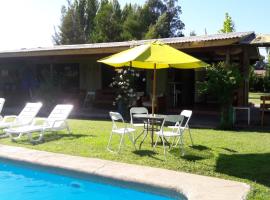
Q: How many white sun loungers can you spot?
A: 3